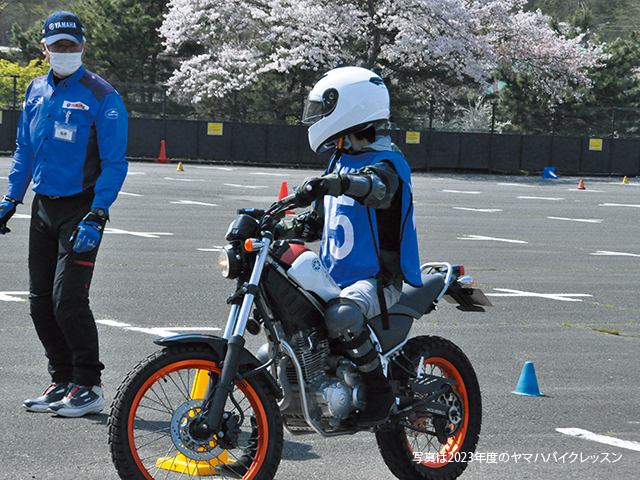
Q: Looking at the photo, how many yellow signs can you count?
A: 3